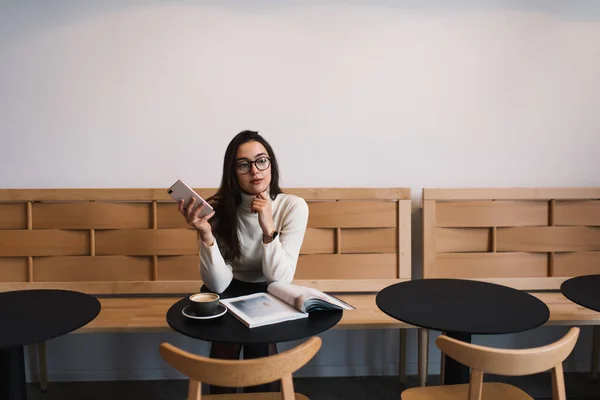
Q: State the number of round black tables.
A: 4